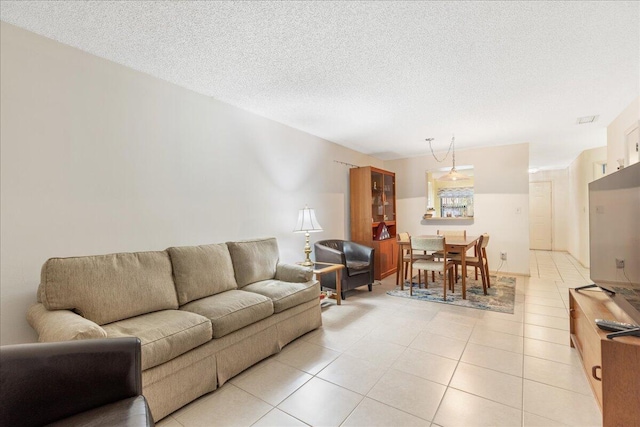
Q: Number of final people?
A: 0